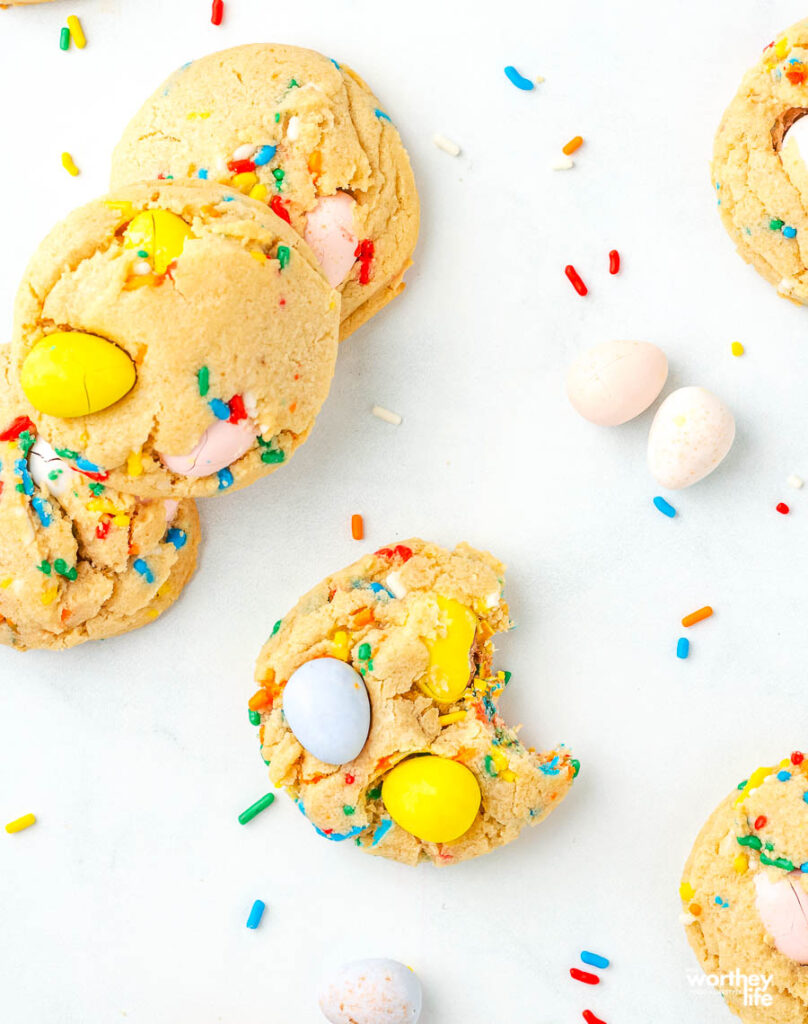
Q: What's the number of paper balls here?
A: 0